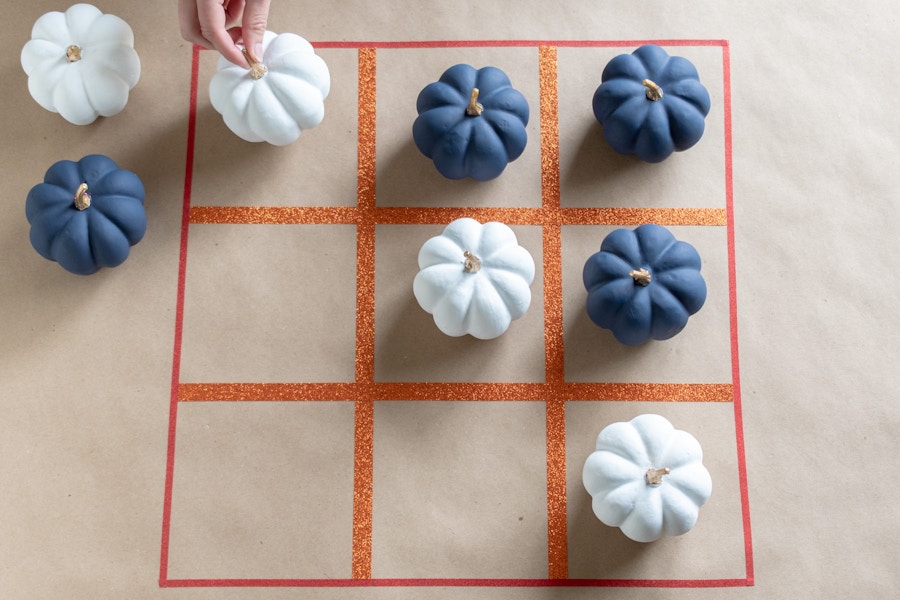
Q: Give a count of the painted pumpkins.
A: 8